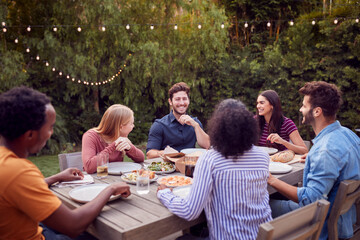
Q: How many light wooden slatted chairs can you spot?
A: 2